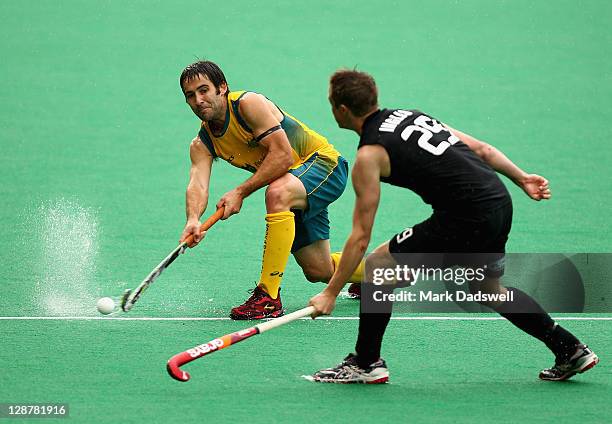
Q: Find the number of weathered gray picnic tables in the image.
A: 0